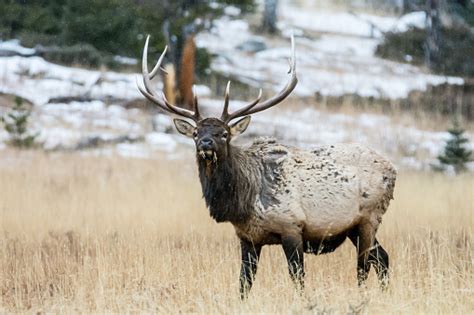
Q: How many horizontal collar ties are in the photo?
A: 0